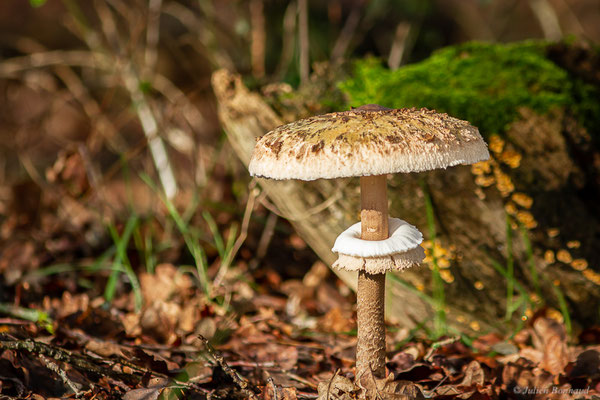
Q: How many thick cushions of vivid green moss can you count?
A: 1